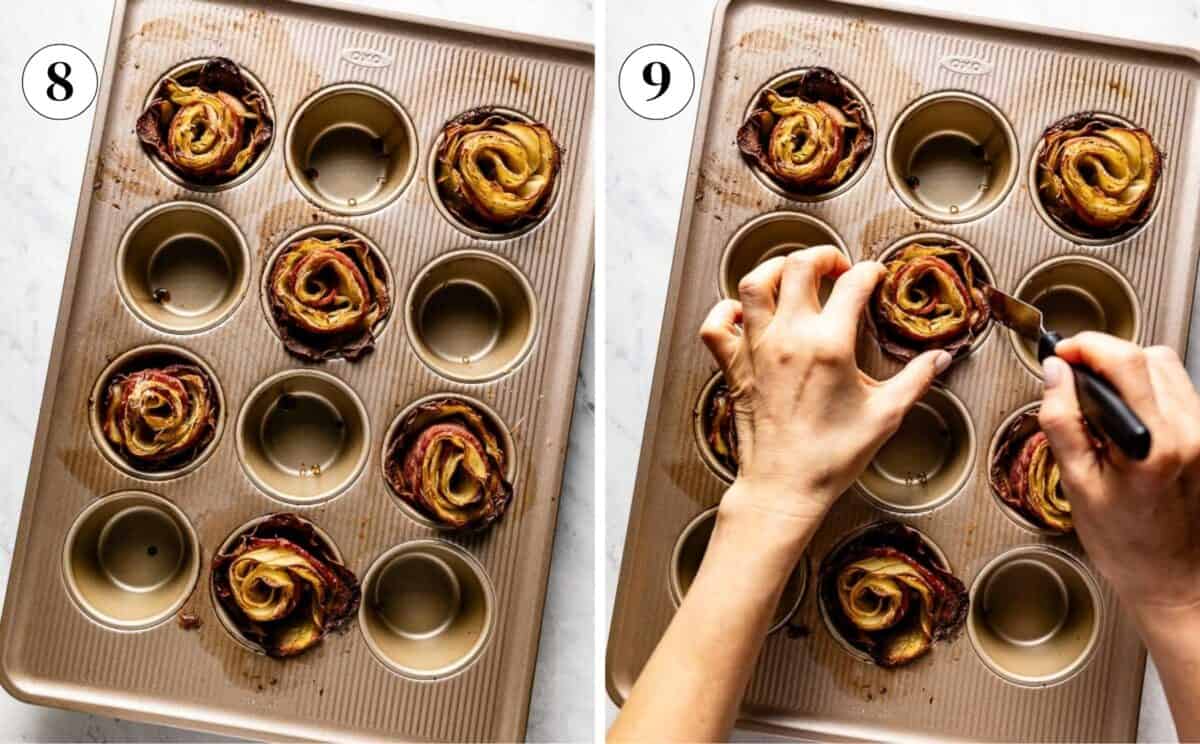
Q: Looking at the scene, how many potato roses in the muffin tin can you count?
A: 6